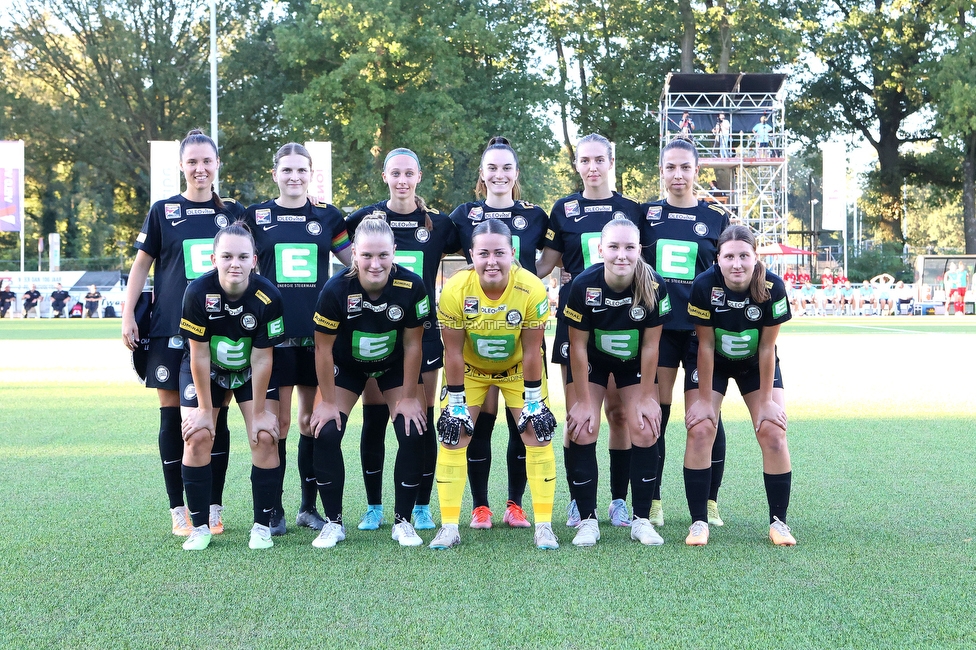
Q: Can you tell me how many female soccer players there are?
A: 11